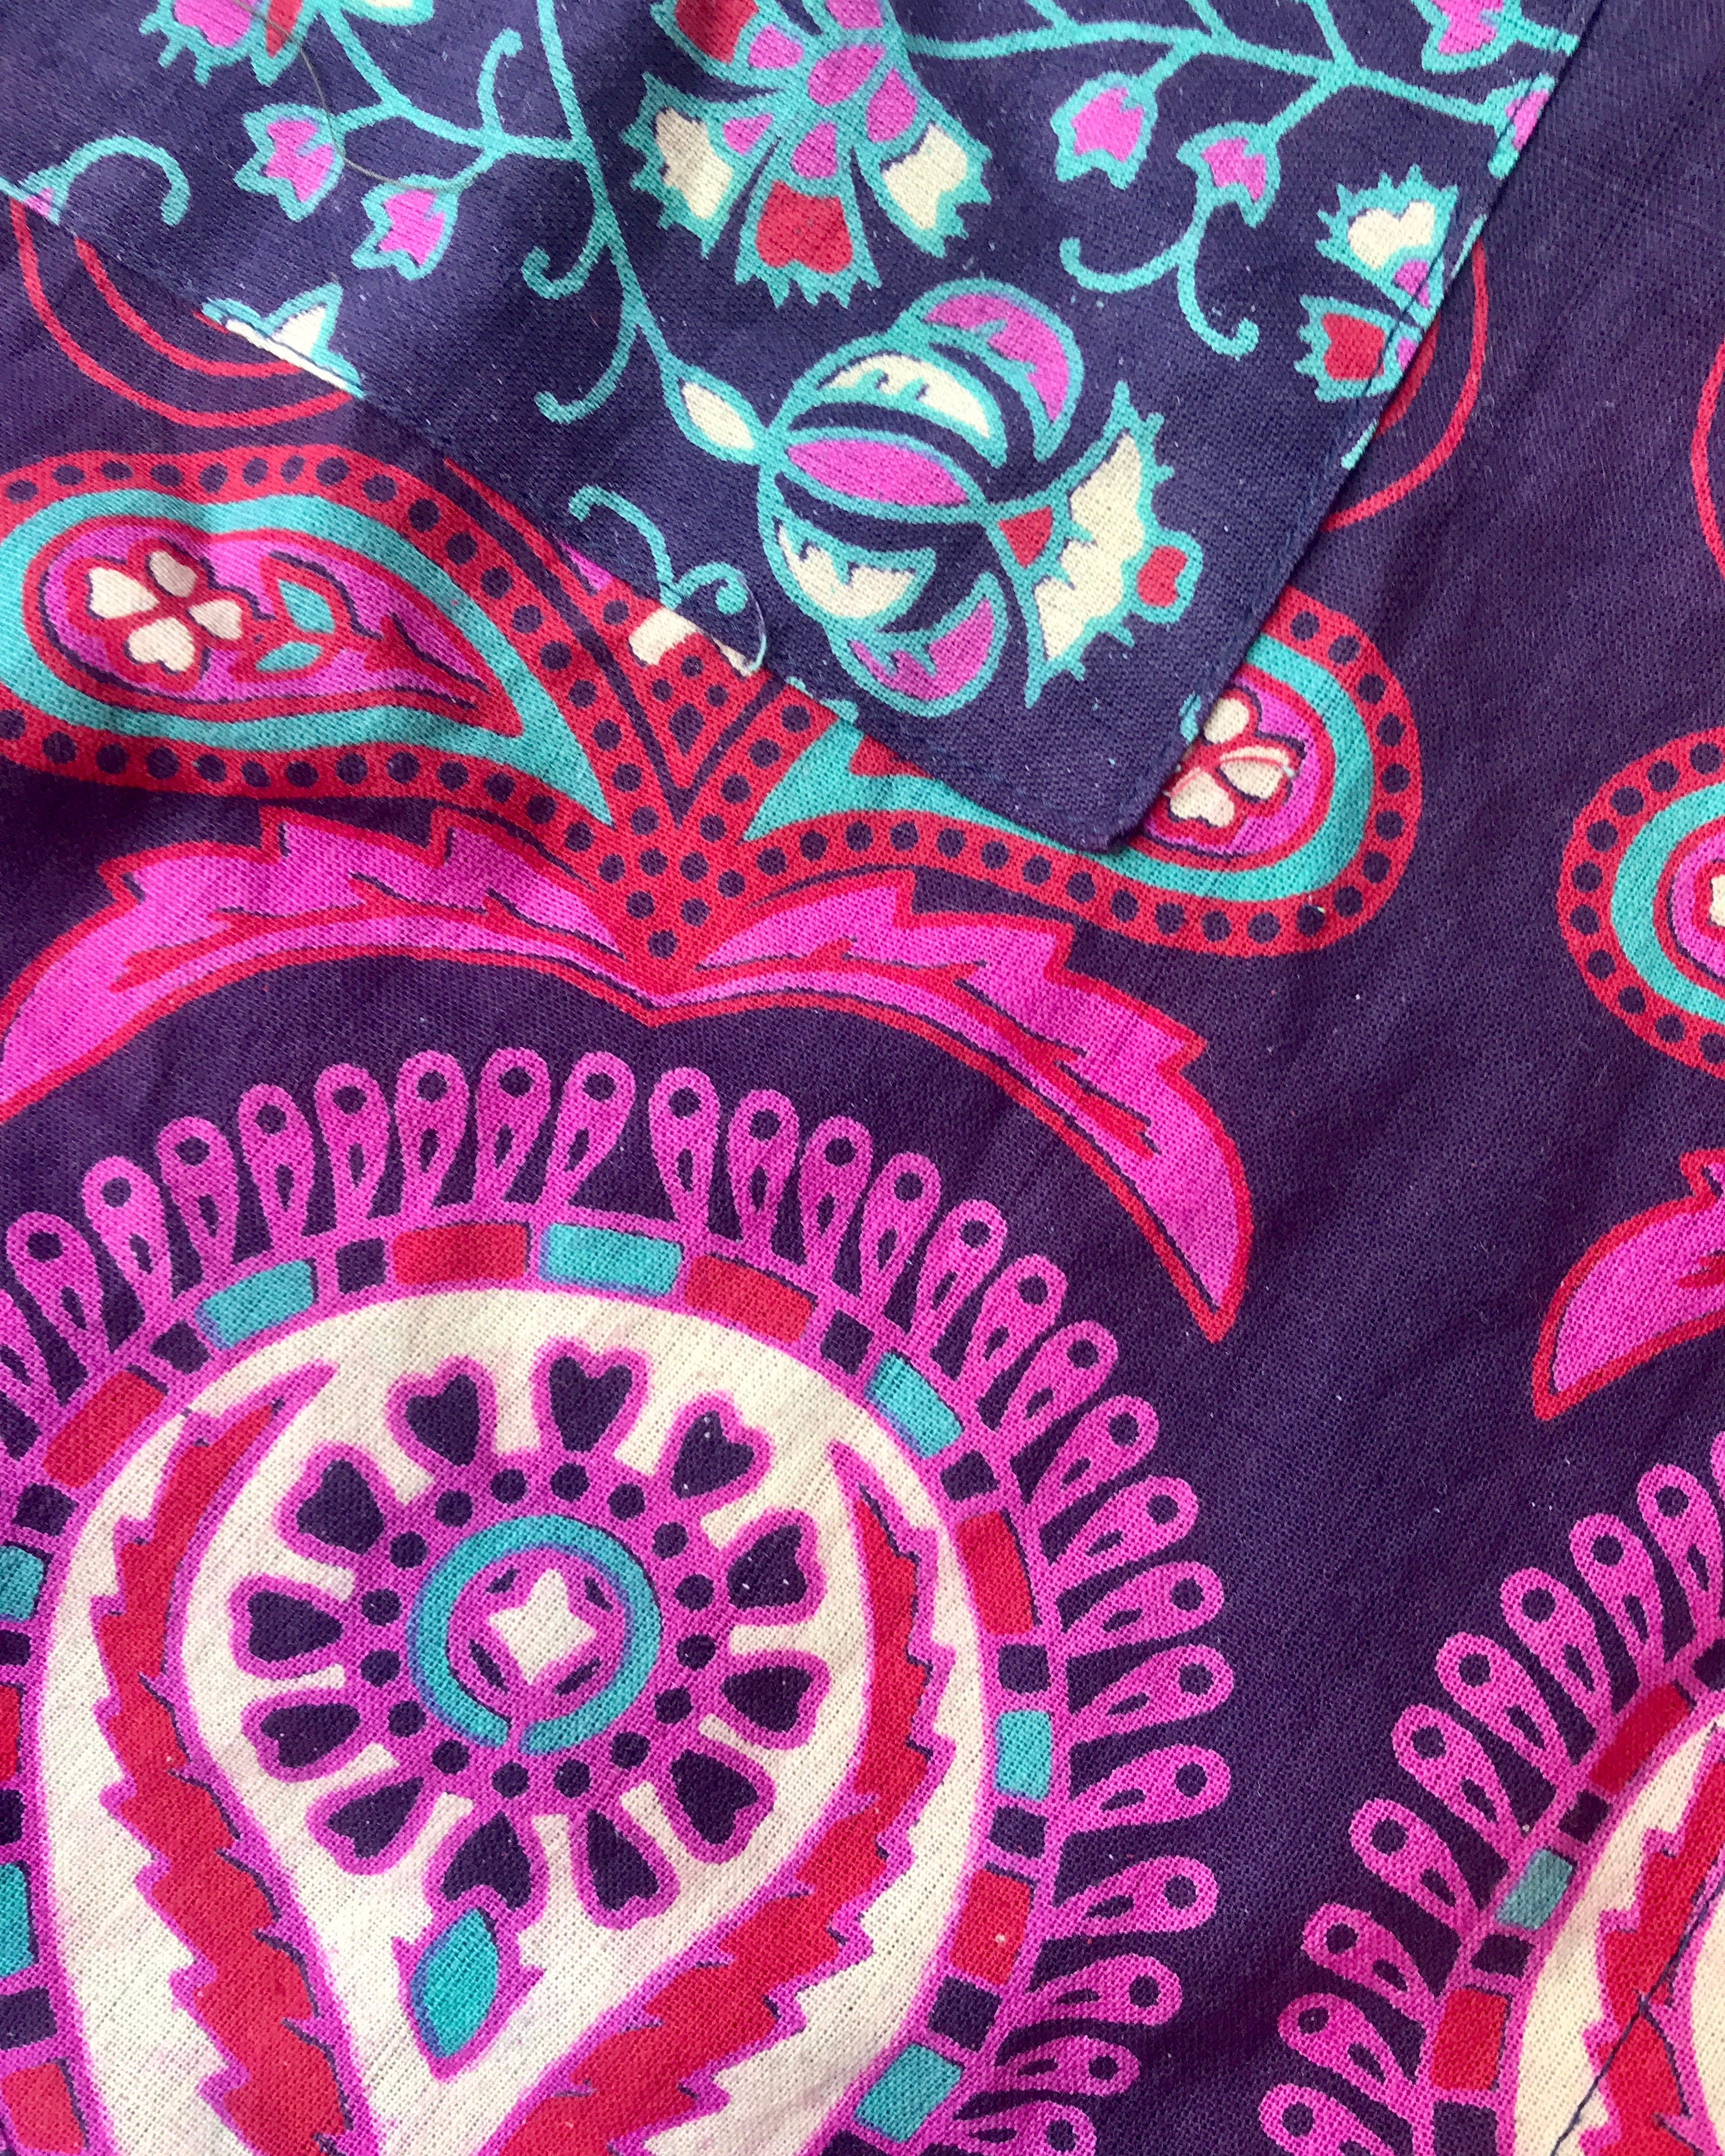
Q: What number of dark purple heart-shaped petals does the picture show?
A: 12